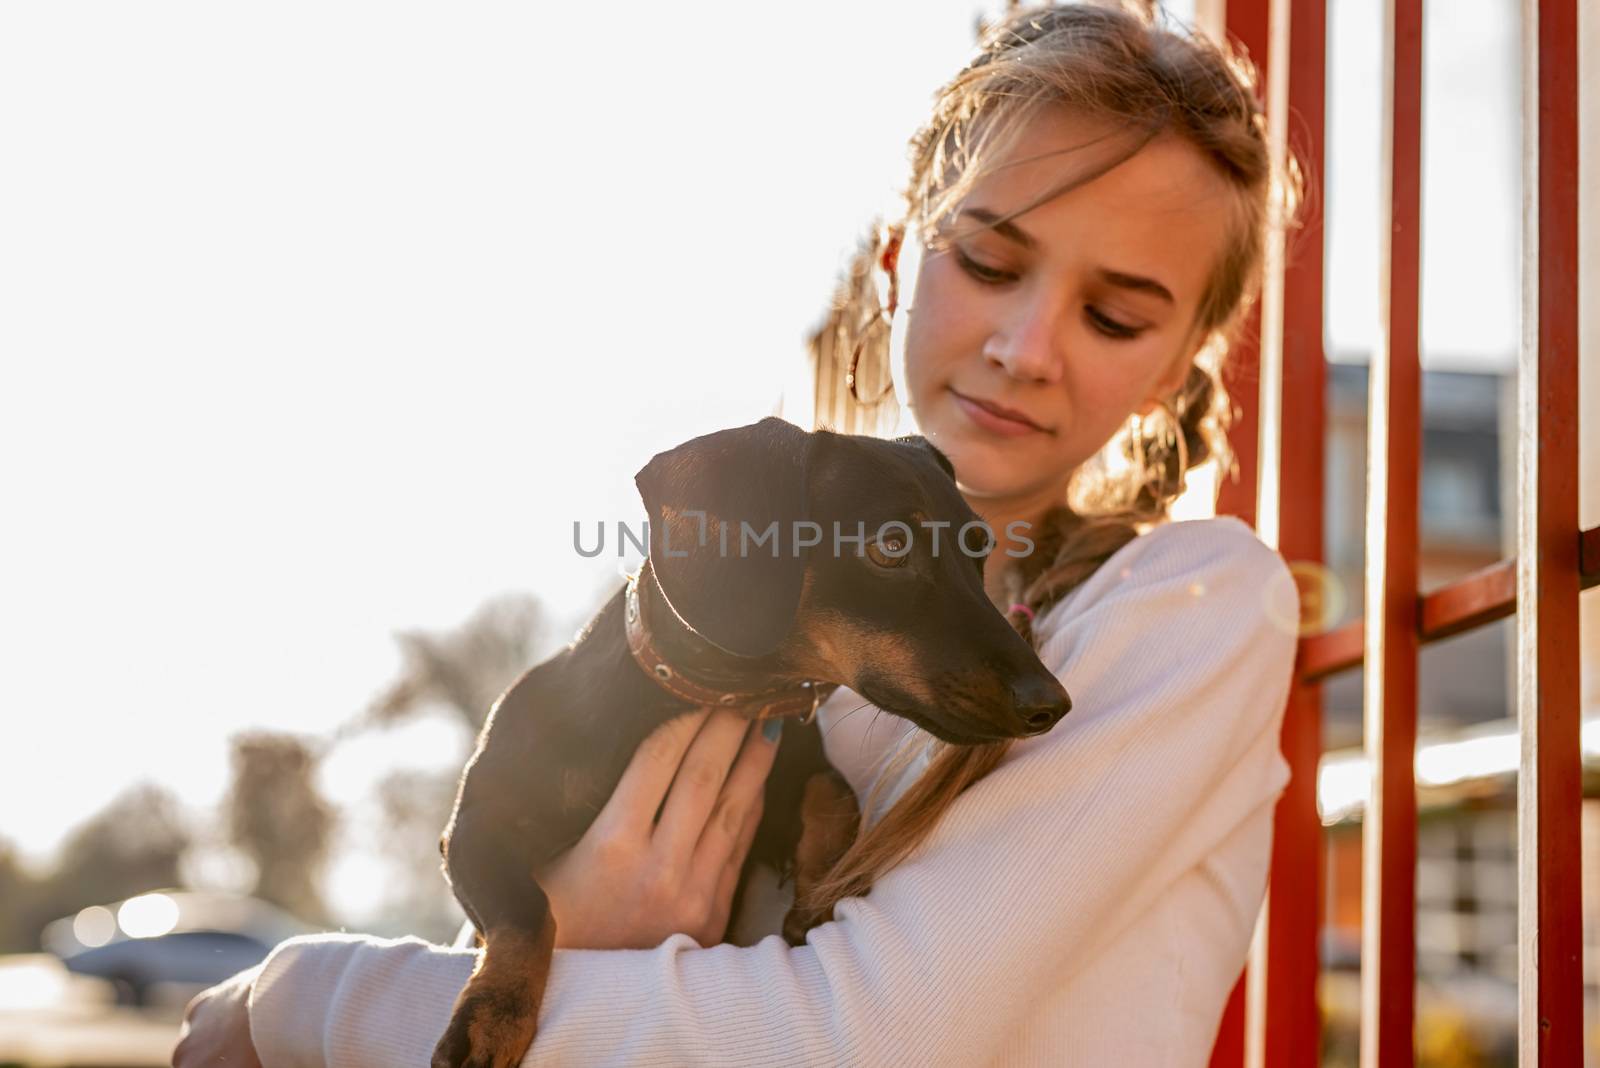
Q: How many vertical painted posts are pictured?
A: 4